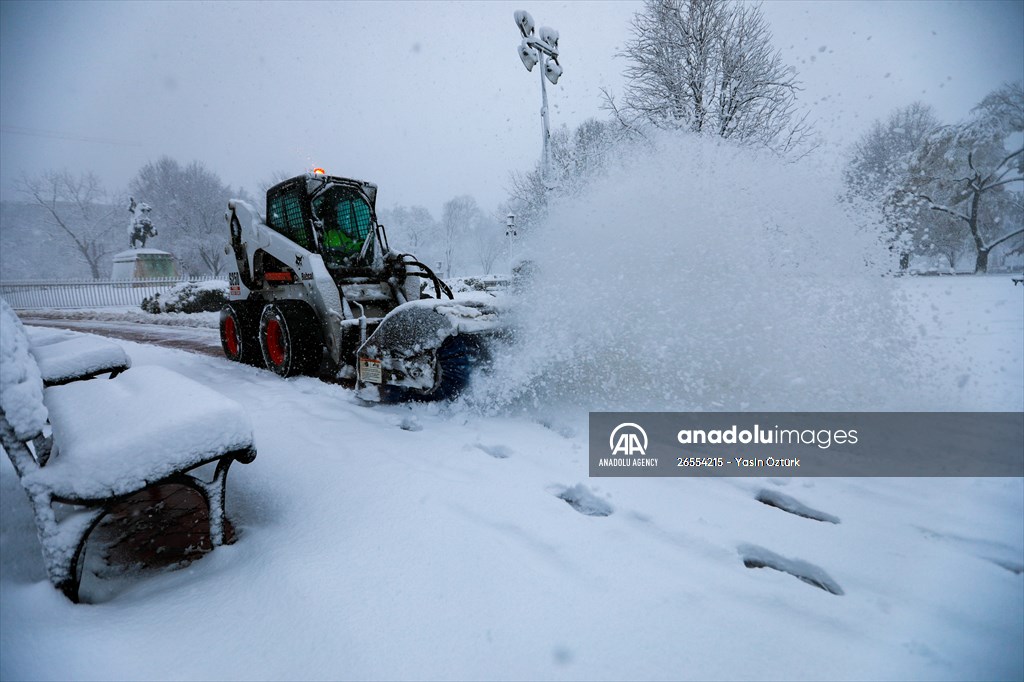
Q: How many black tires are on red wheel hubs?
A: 2